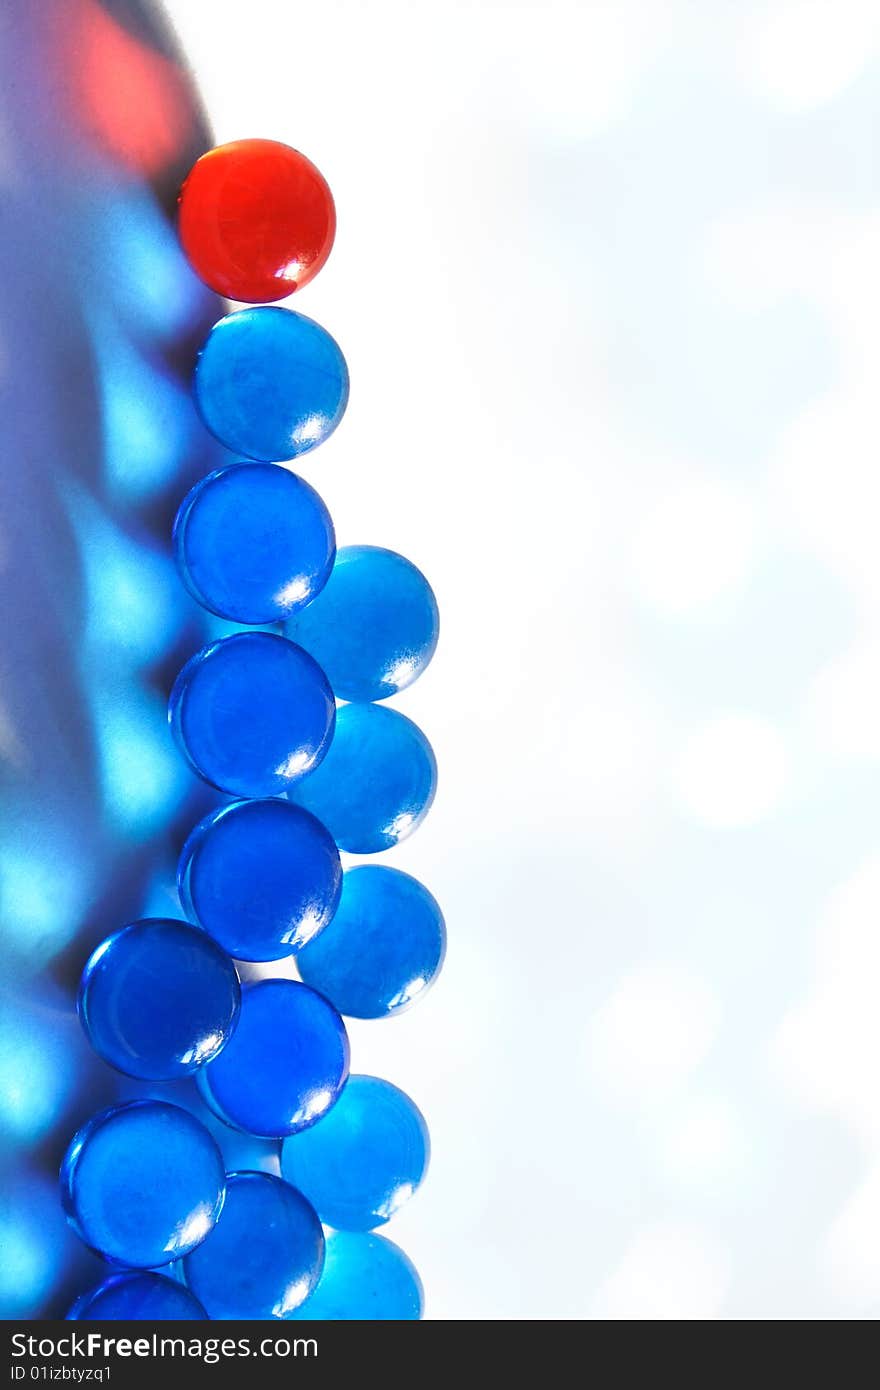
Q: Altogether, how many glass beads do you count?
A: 15